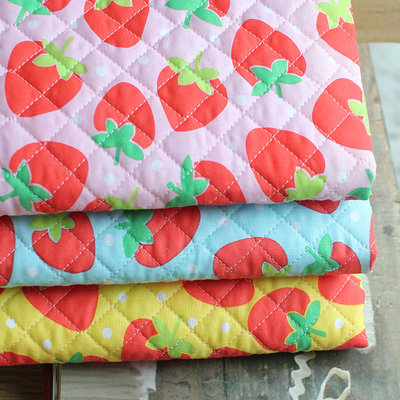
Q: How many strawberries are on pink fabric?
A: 14